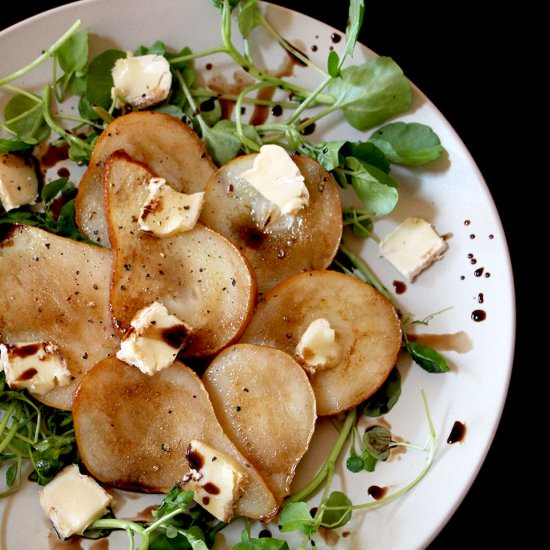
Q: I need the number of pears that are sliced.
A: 7